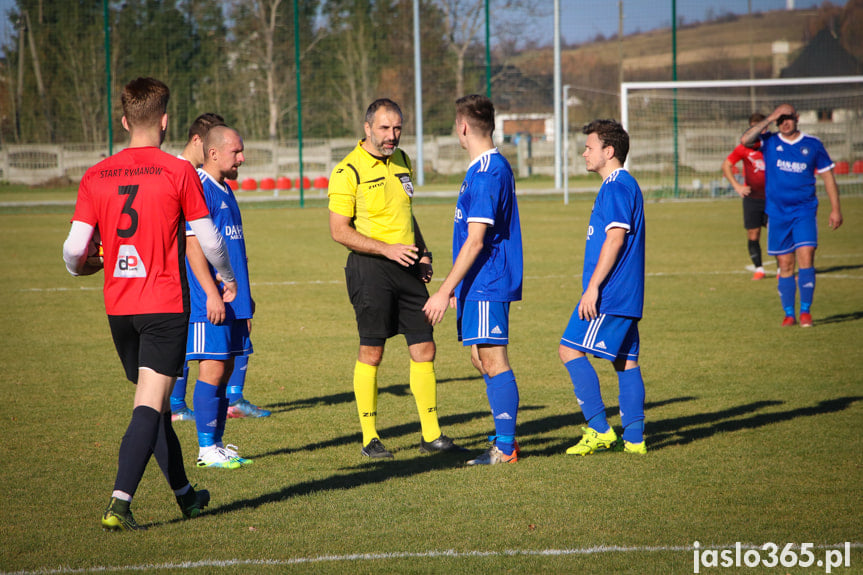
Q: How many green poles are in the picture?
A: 4